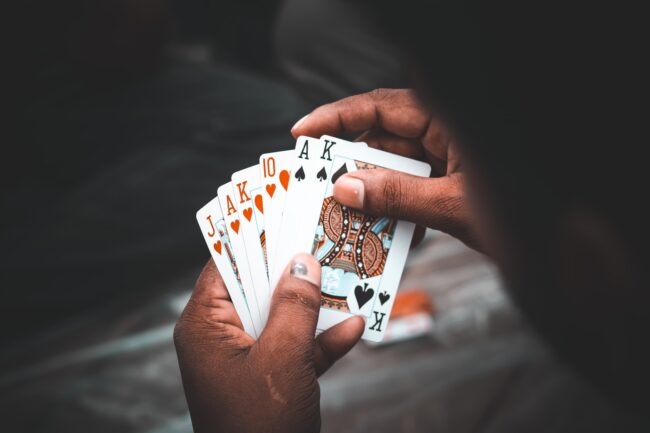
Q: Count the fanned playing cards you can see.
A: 6